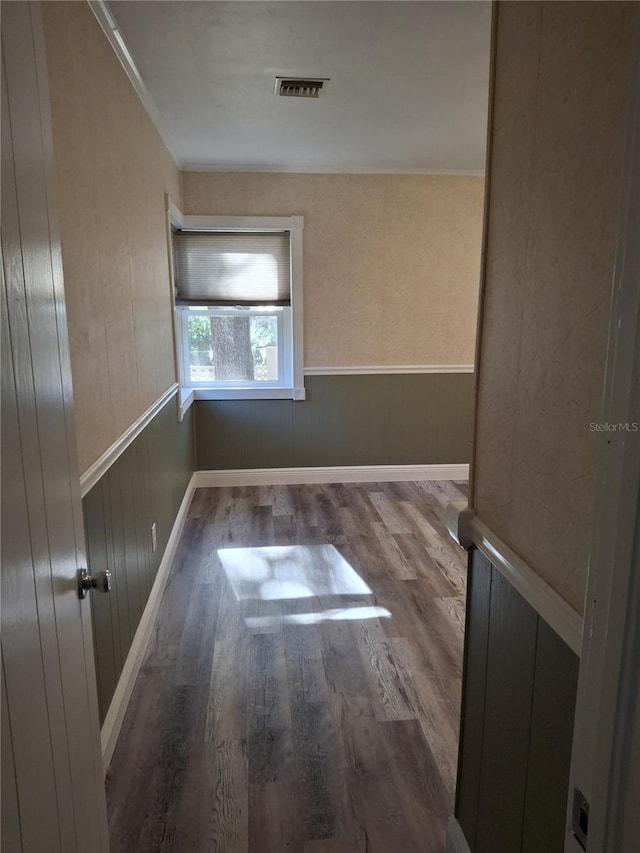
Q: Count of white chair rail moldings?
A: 3